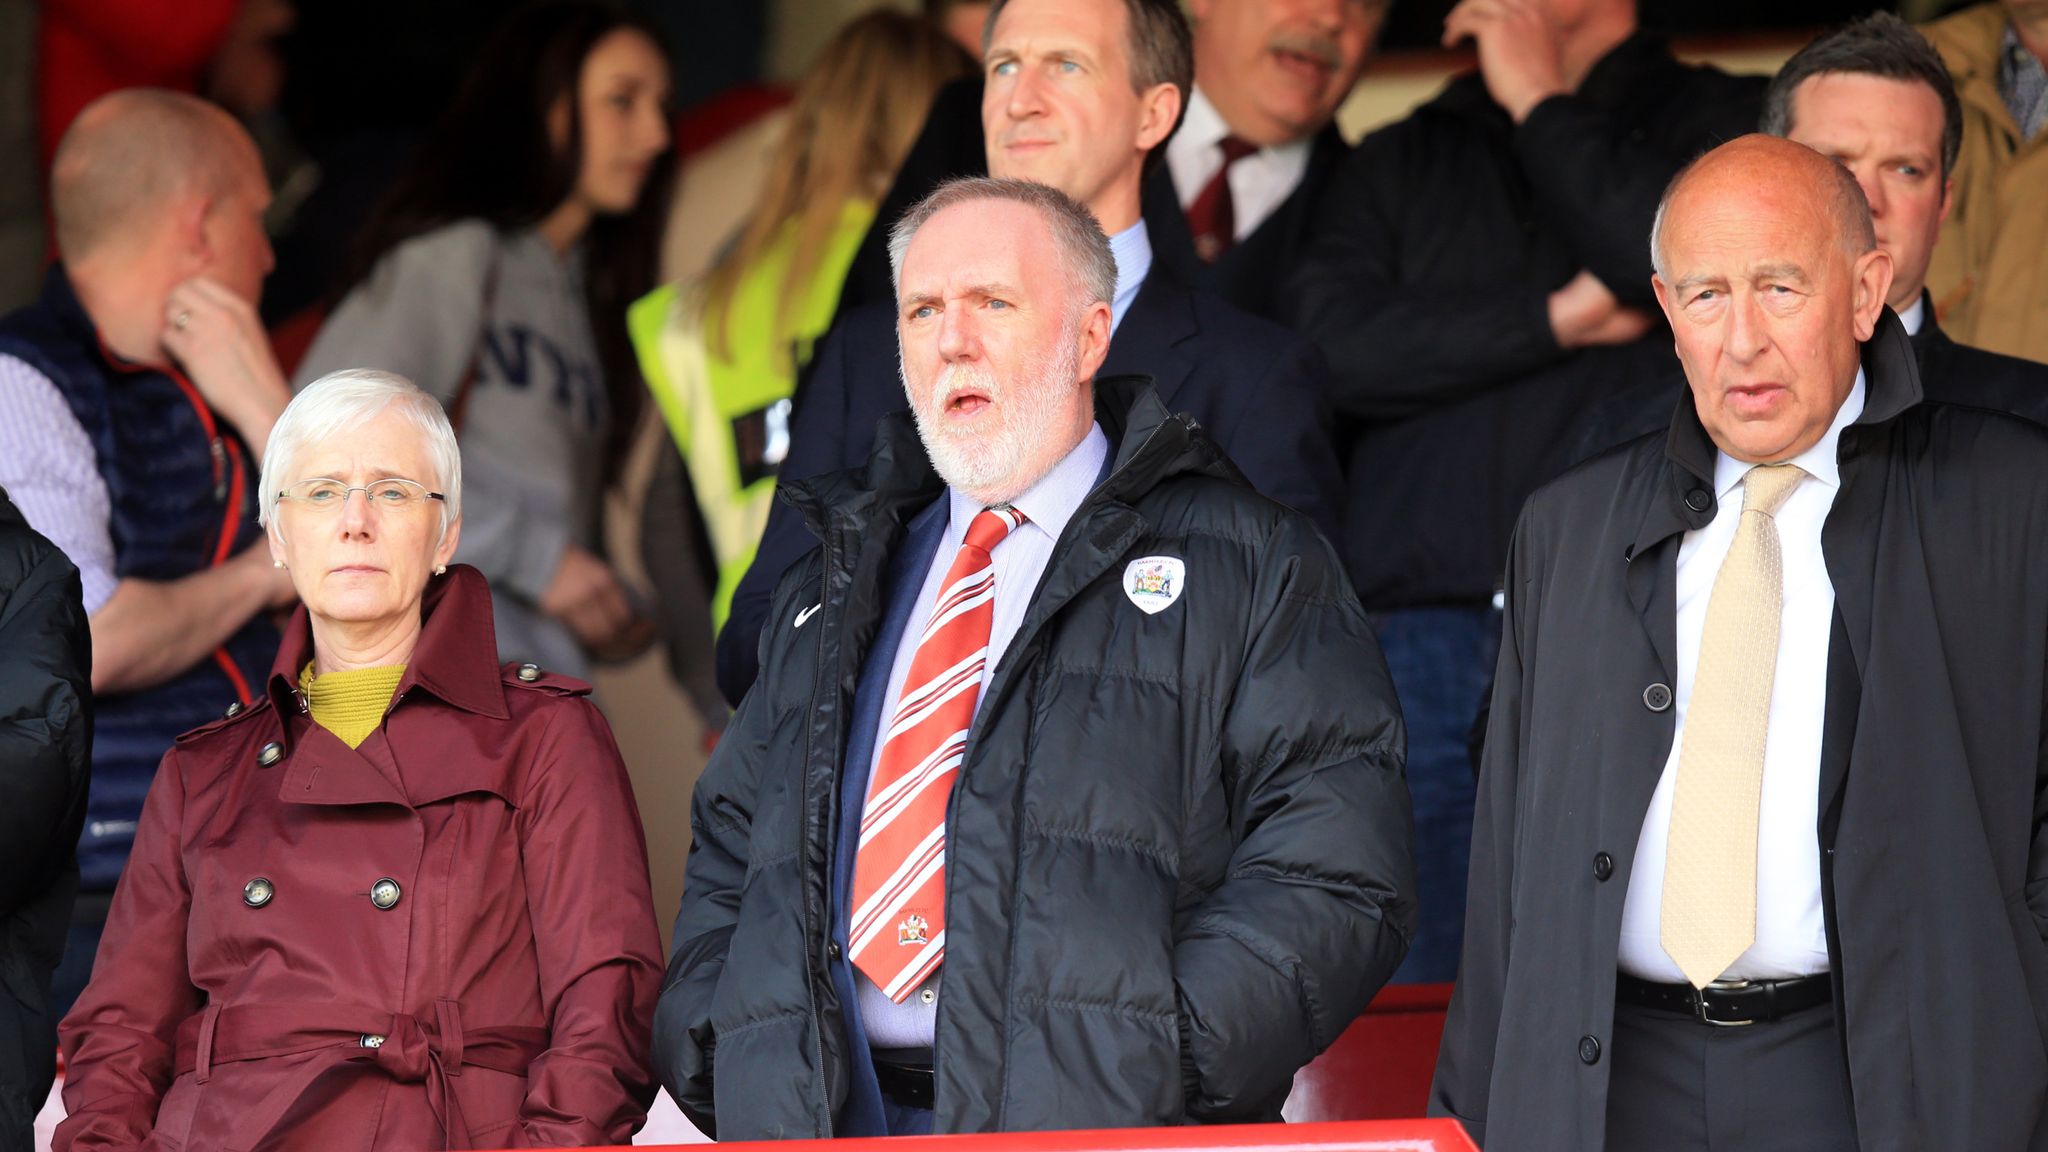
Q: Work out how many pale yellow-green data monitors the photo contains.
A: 0